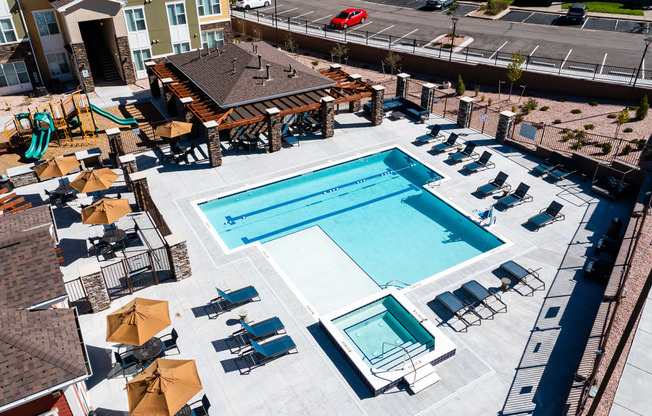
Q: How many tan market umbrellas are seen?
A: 6